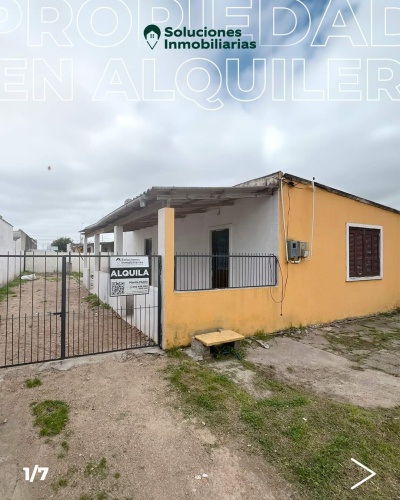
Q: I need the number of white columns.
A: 3